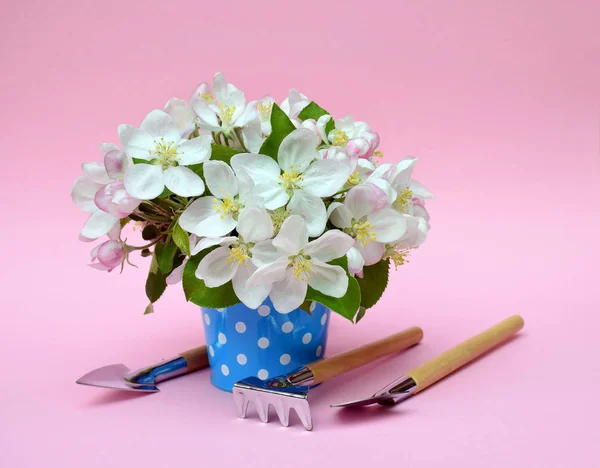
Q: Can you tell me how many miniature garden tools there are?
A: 3